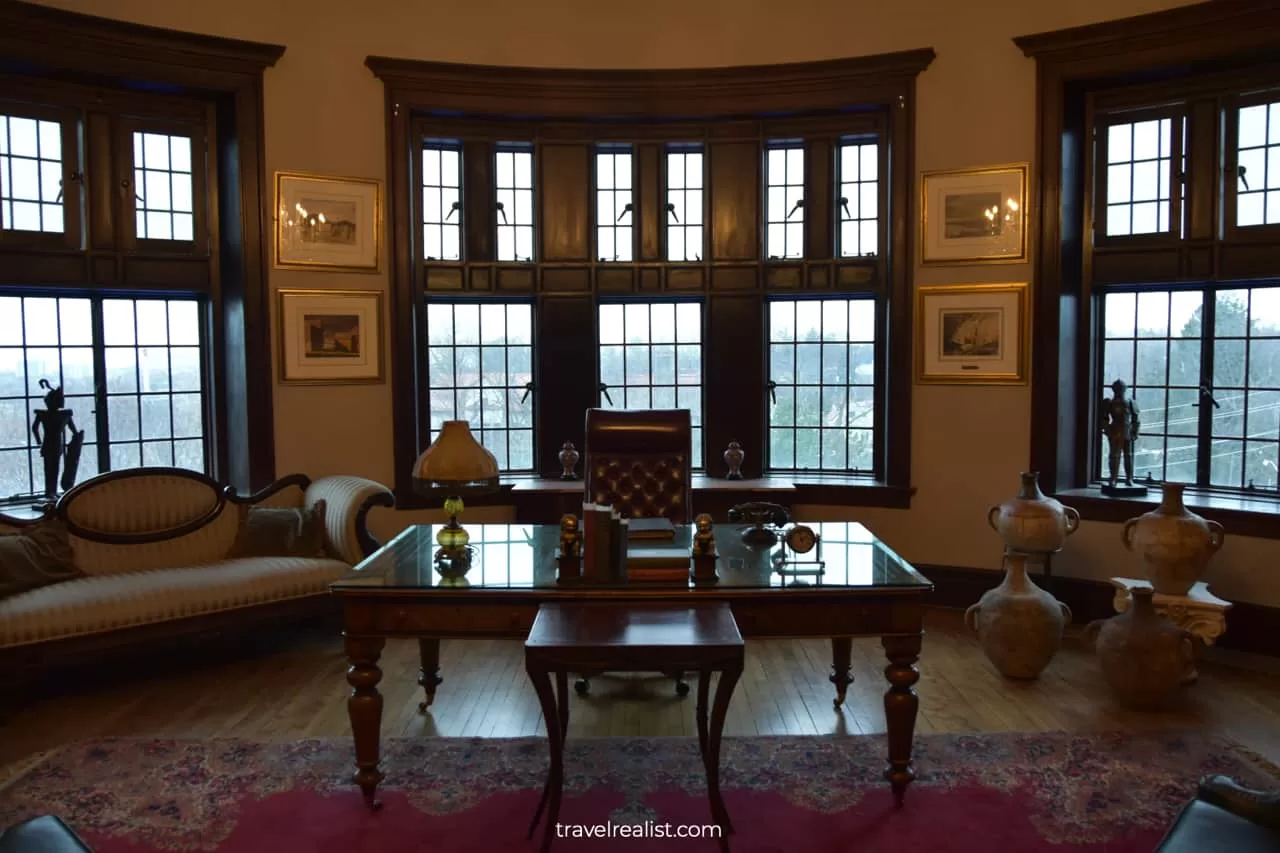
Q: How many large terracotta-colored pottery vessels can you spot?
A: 4